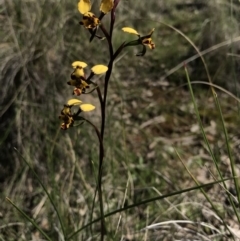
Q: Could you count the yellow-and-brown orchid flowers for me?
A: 4